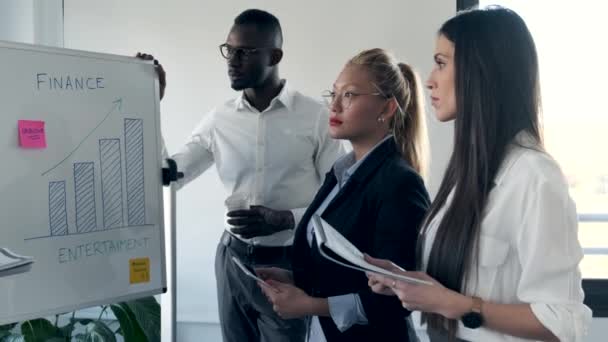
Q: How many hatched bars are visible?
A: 4